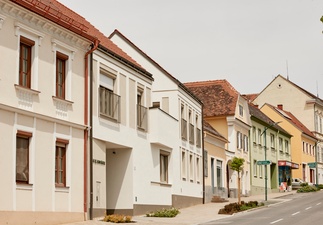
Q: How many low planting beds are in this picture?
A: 4